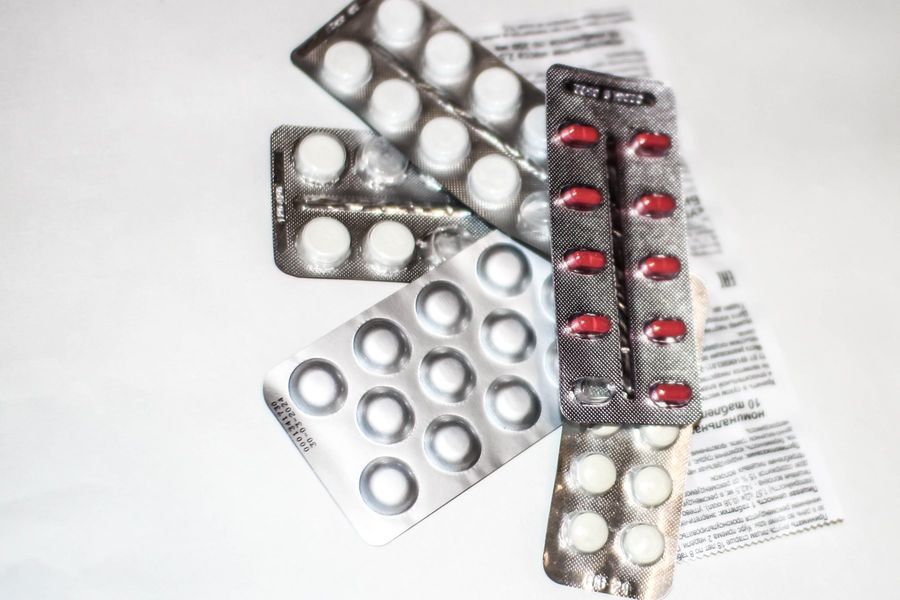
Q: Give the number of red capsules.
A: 9